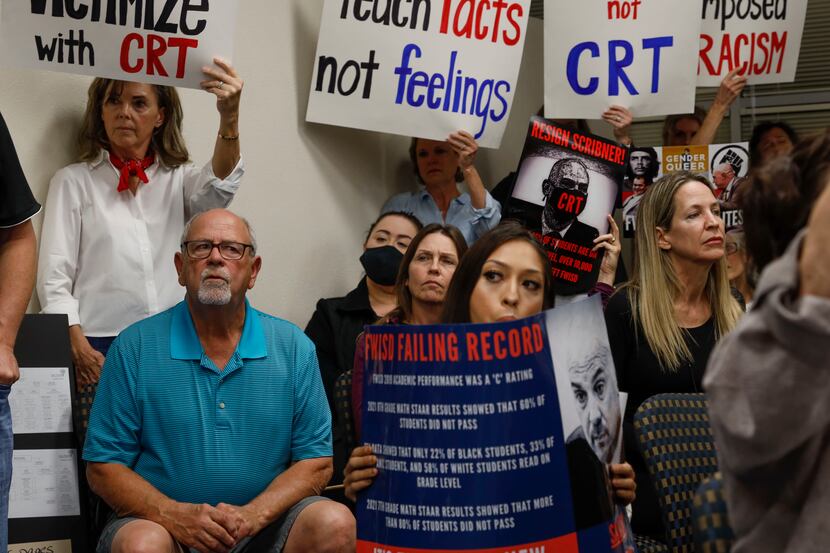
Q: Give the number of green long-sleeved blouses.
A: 0